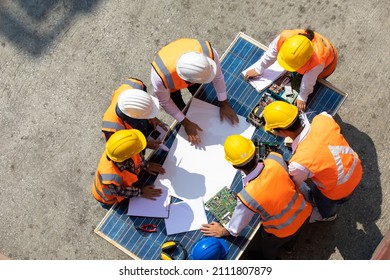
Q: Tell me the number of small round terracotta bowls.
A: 0